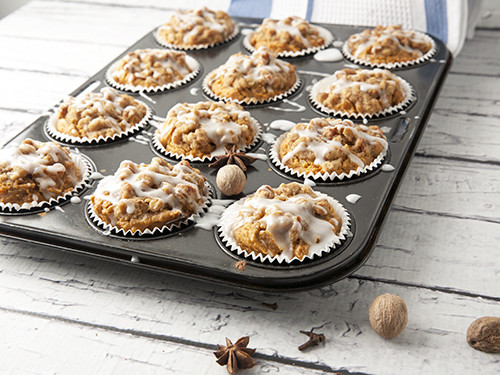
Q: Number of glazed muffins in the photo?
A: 12